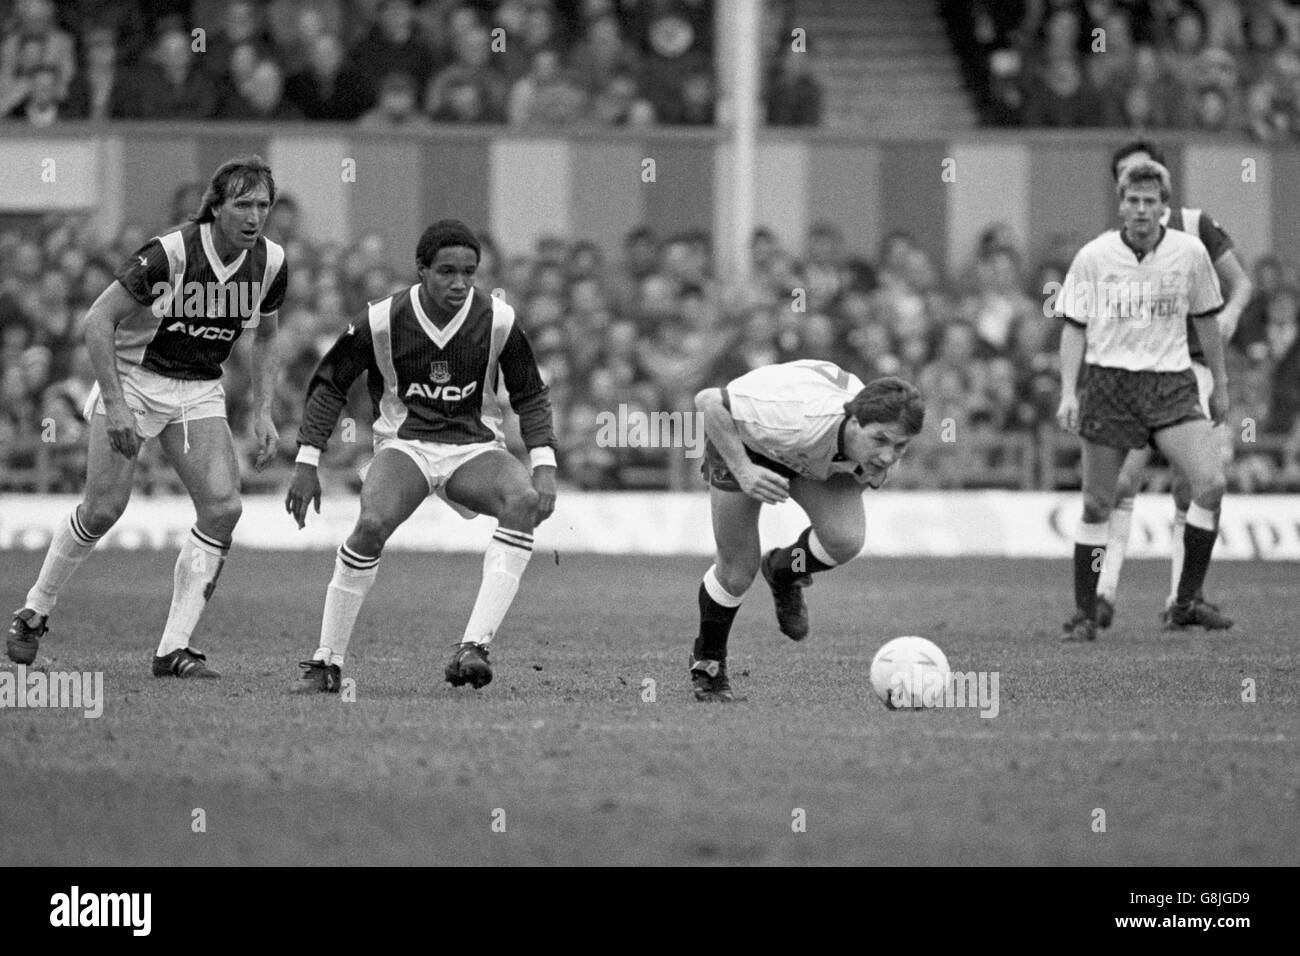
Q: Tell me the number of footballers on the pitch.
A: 5